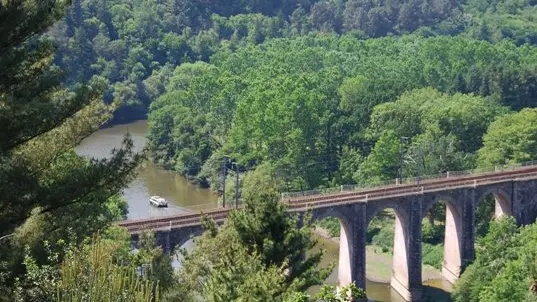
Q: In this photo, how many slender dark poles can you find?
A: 4